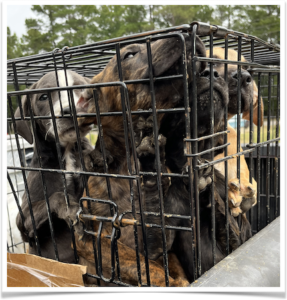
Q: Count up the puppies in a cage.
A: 4